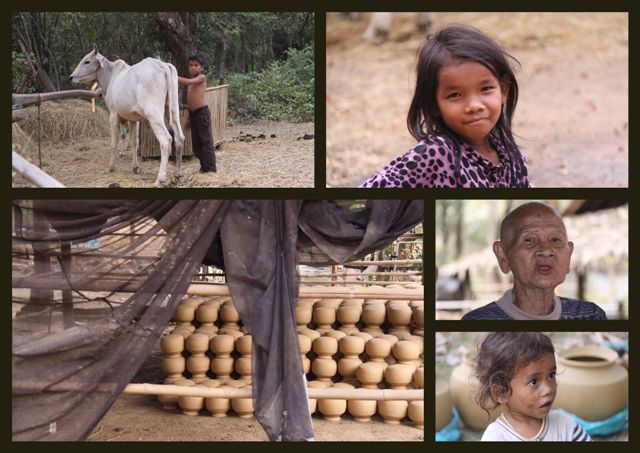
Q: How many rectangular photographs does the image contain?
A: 5